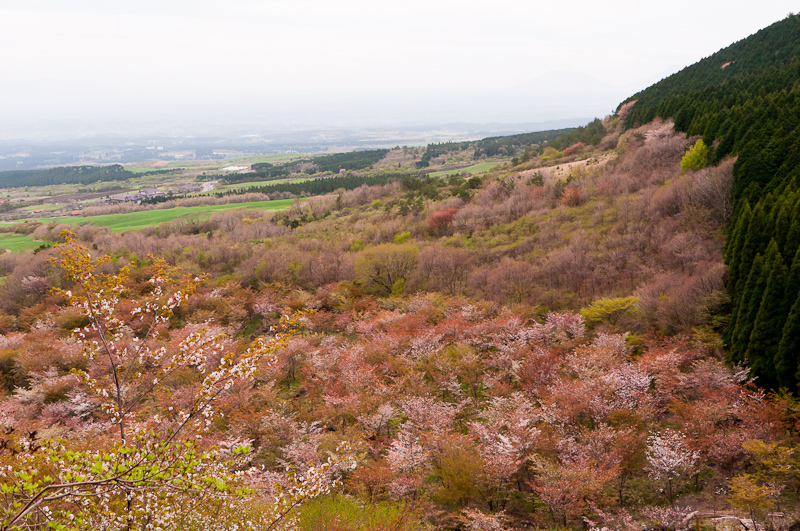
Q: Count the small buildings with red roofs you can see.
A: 4